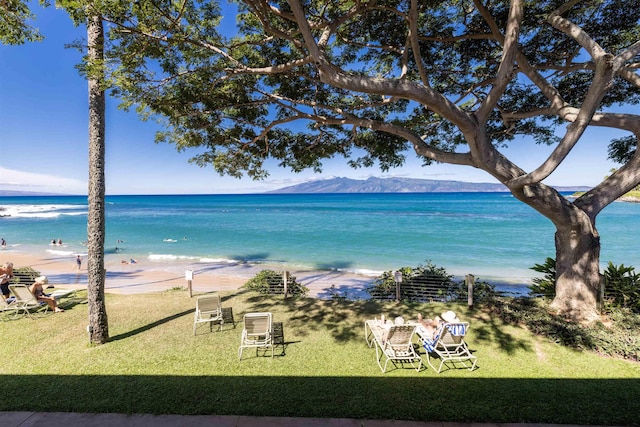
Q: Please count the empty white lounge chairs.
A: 2